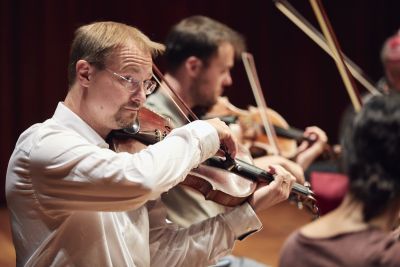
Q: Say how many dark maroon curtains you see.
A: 1